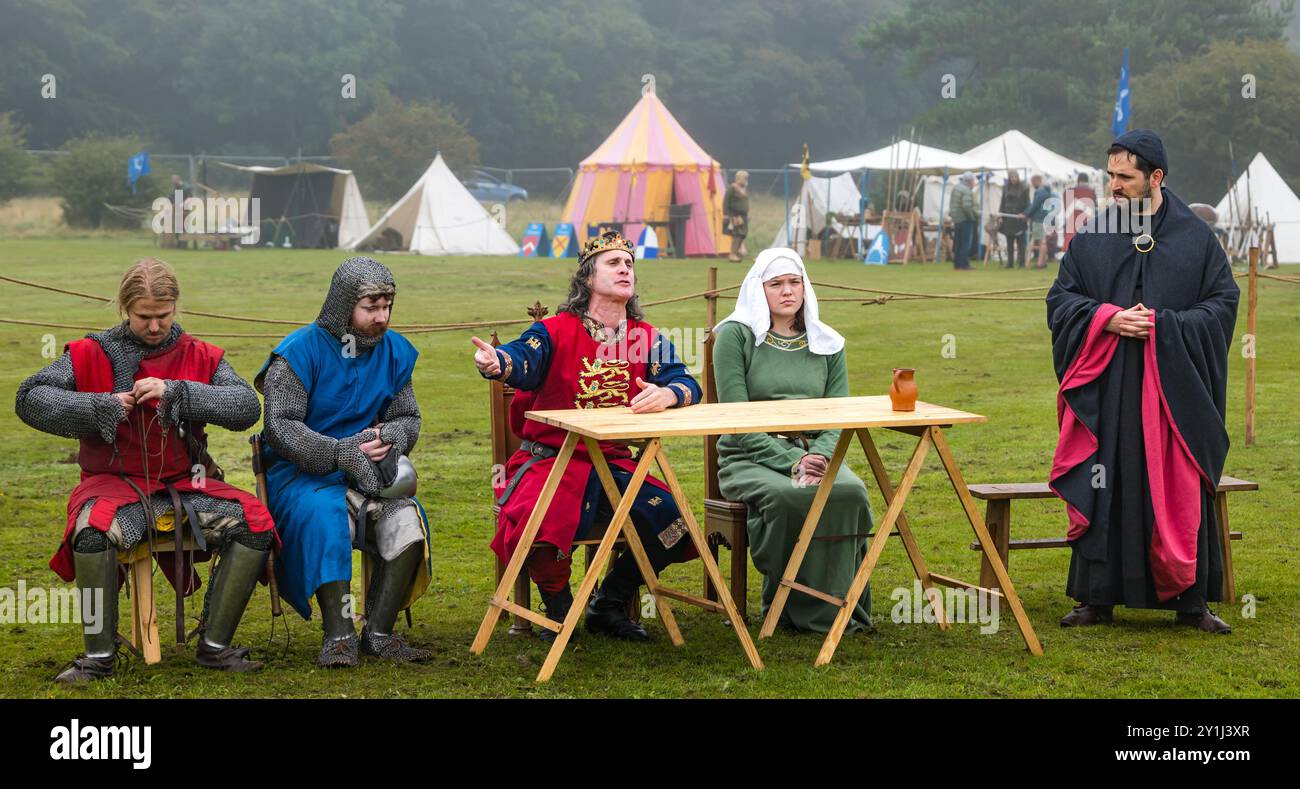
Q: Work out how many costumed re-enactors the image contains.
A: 5